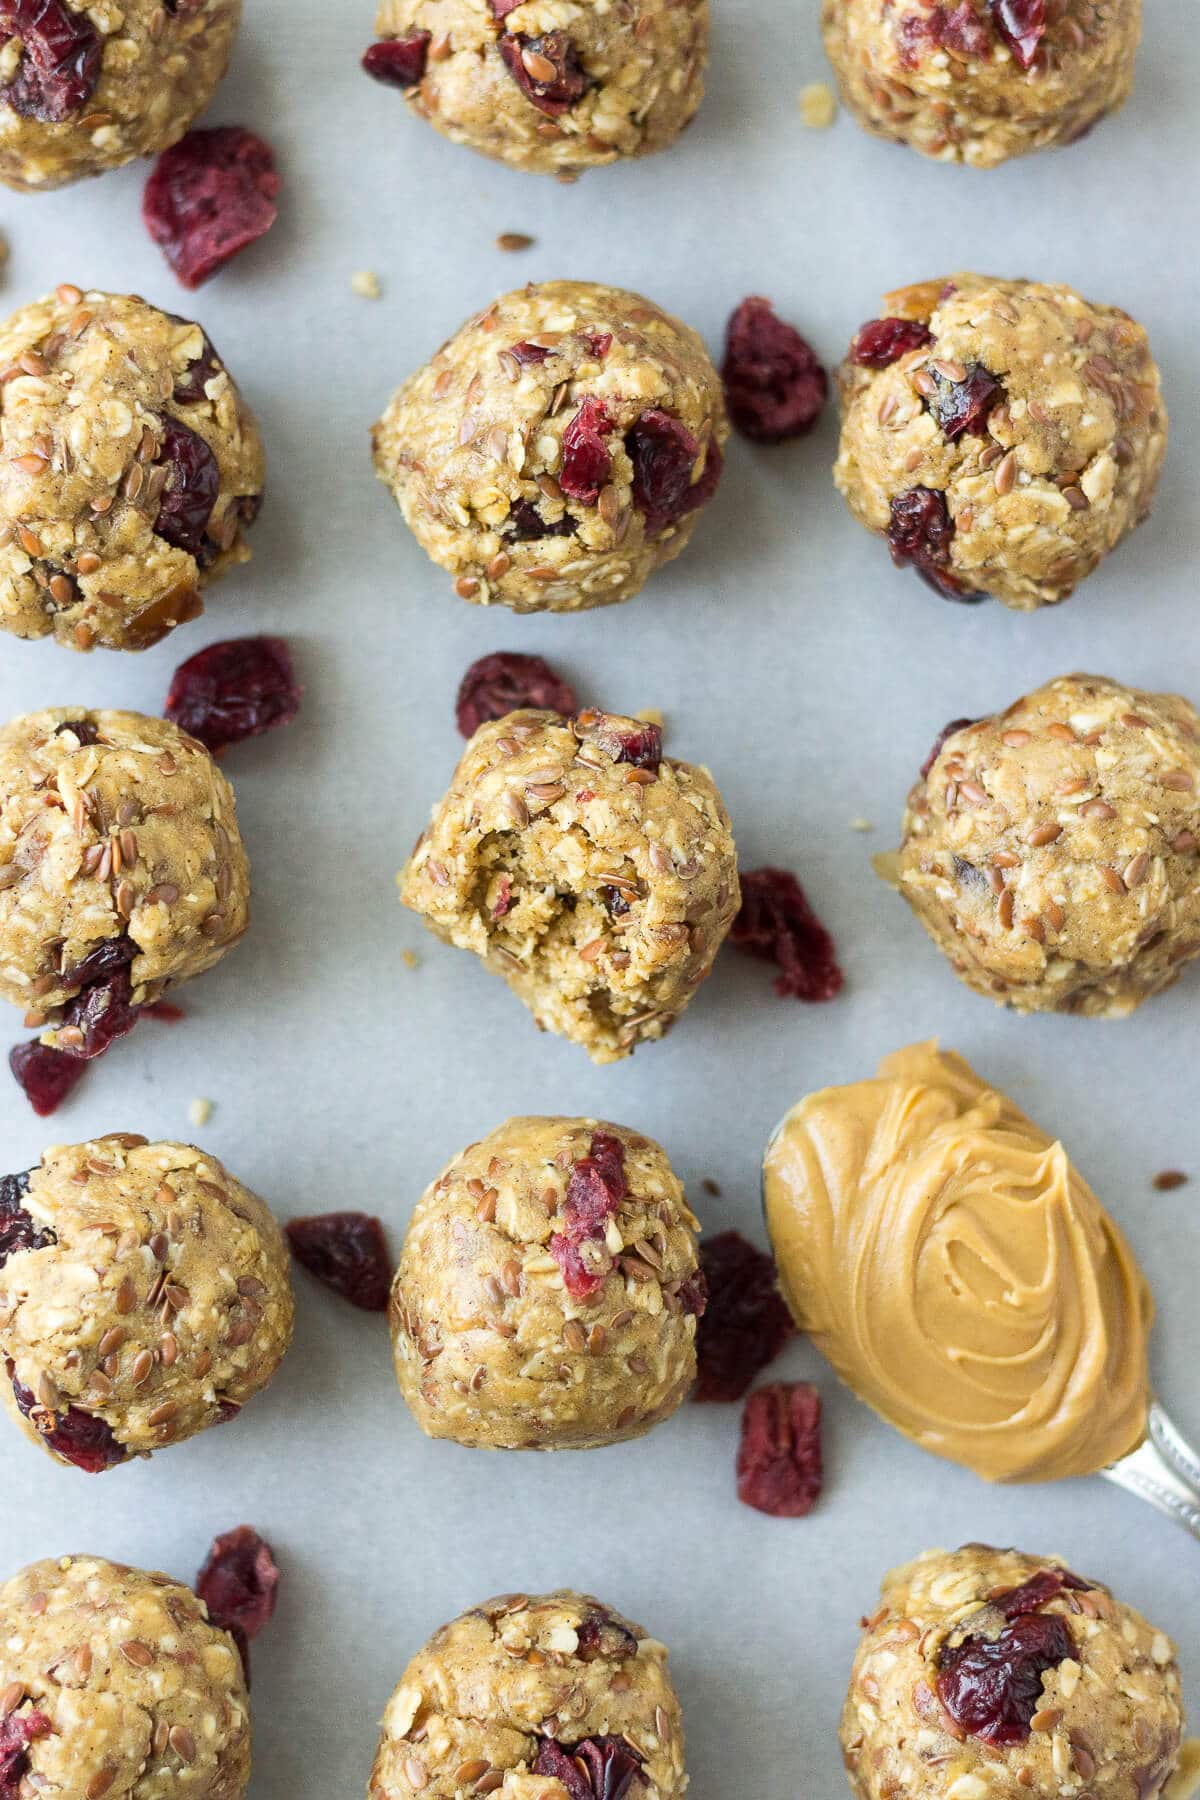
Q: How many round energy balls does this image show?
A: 14